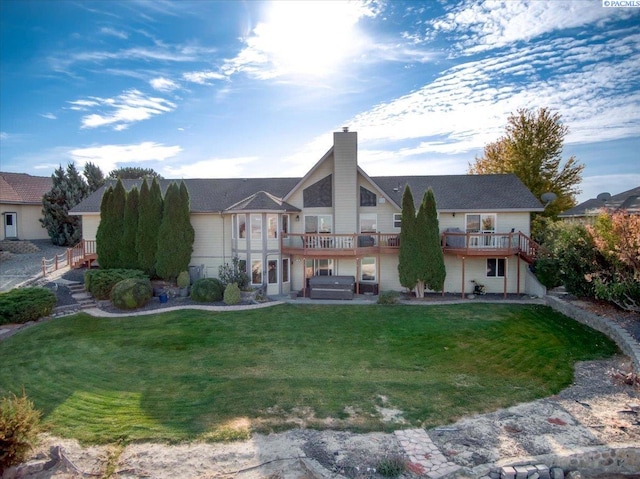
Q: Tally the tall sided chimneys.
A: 1